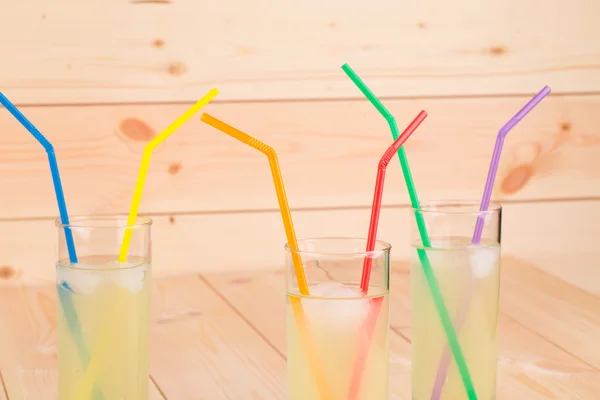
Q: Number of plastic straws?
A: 6